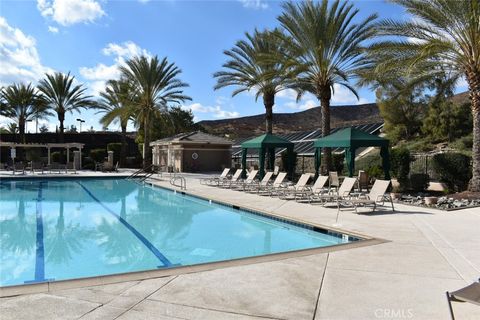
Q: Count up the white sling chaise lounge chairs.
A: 9